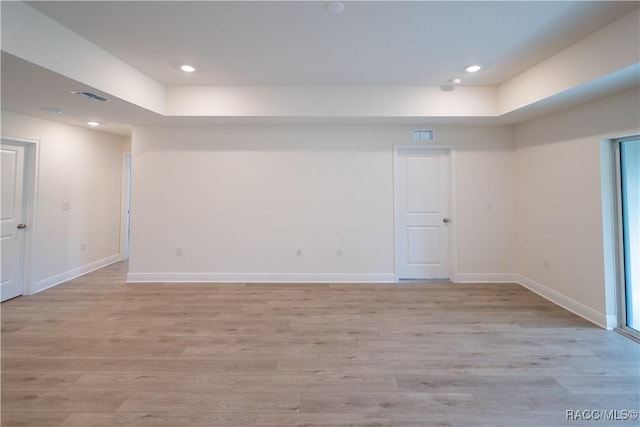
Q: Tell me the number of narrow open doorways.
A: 1